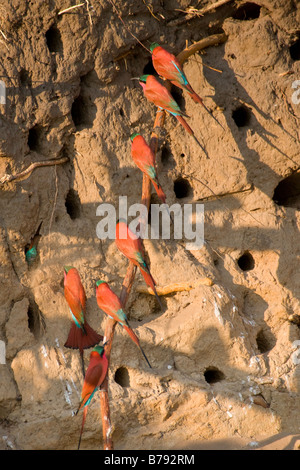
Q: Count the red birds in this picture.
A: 7